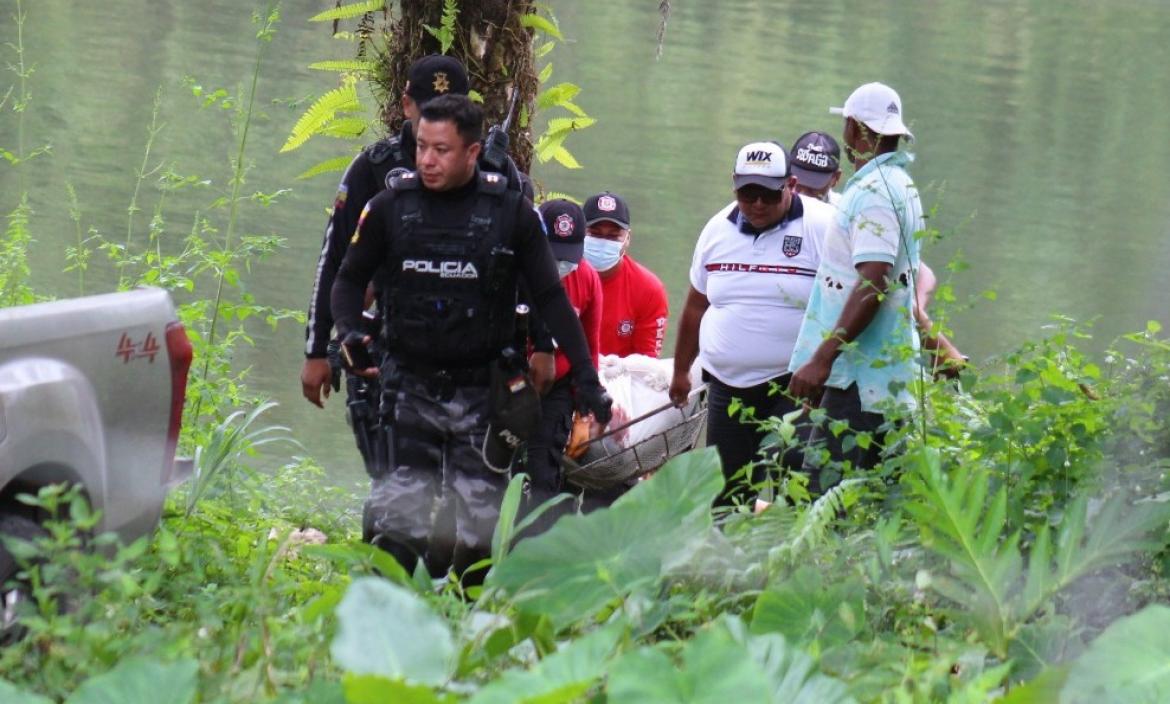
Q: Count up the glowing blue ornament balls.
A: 0